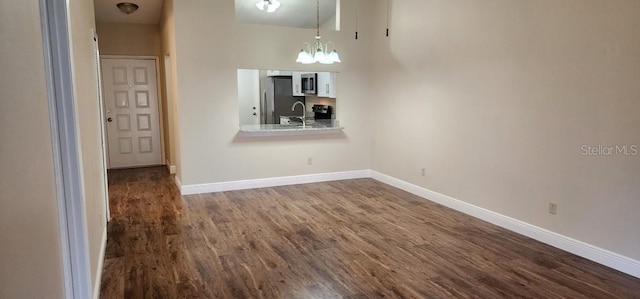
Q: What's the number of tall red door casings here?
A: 0